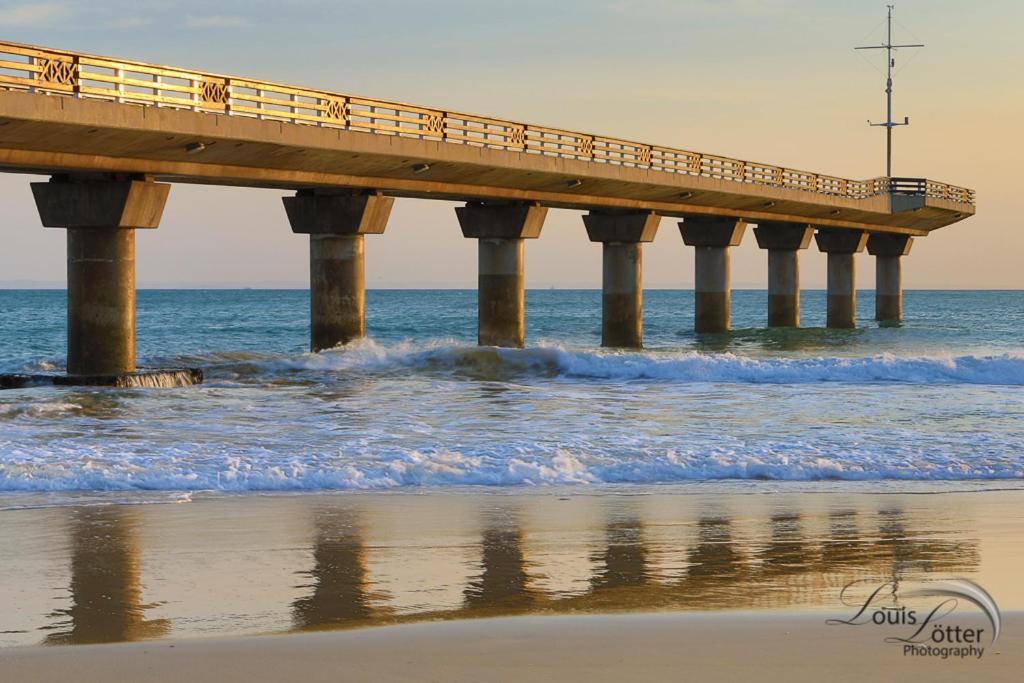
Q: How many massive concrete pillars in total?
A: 8